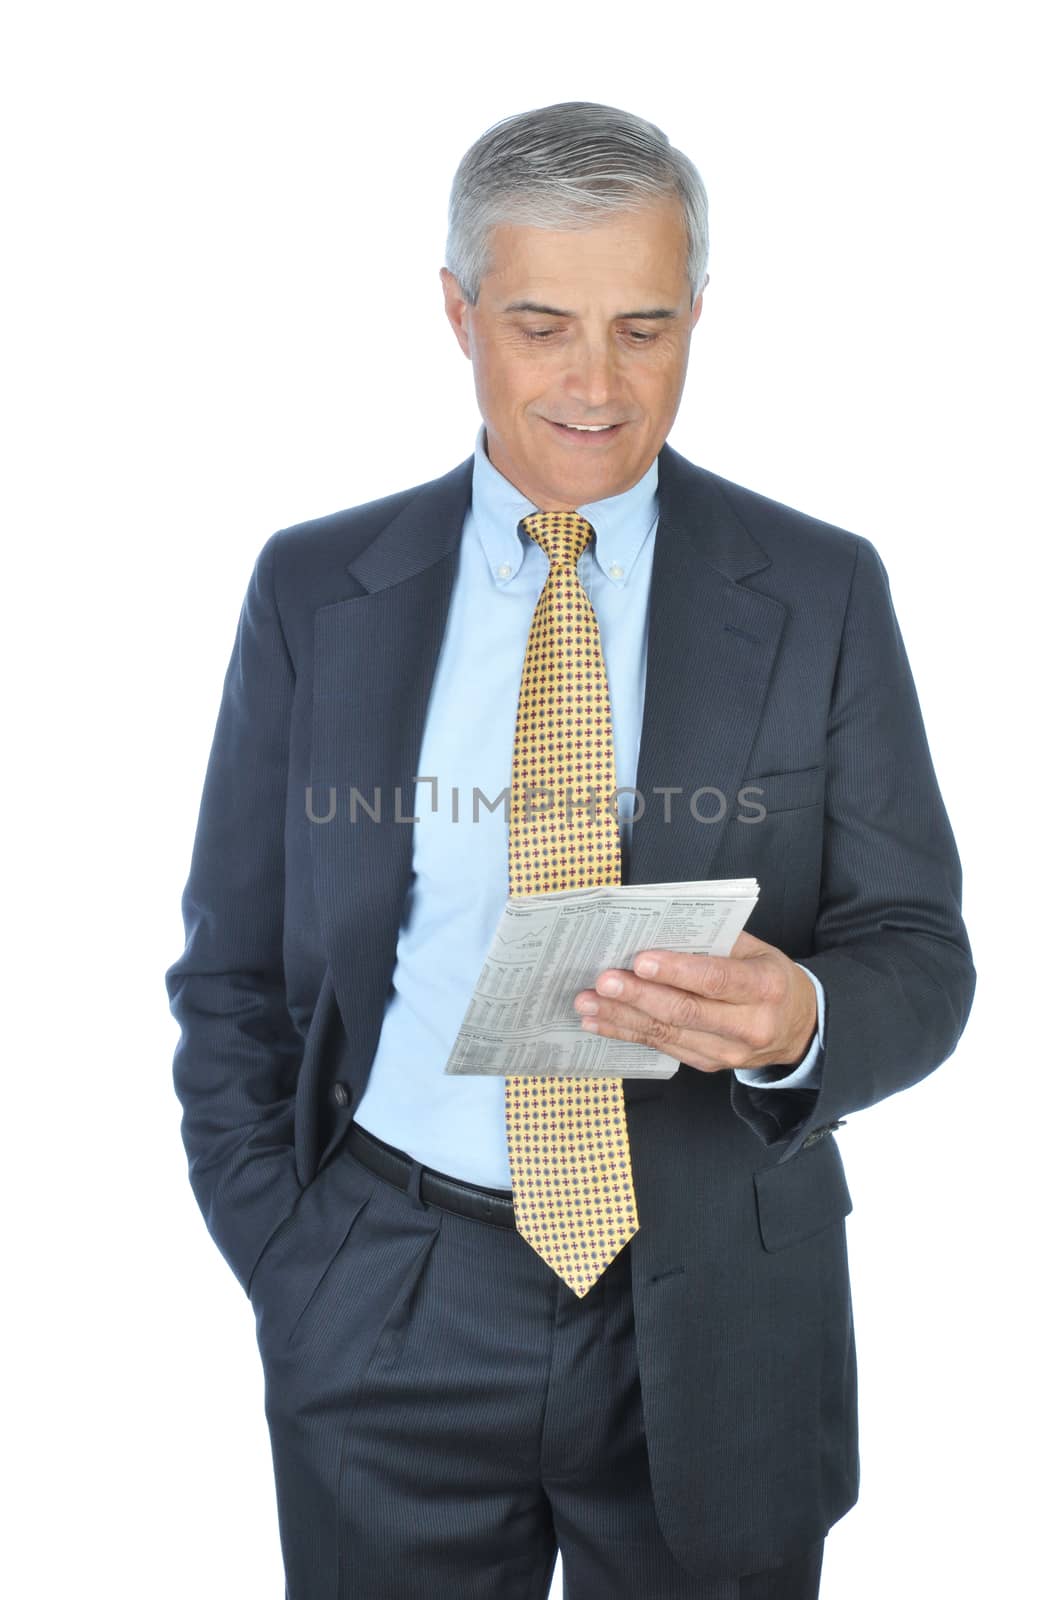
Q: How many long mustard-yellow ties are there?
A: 1